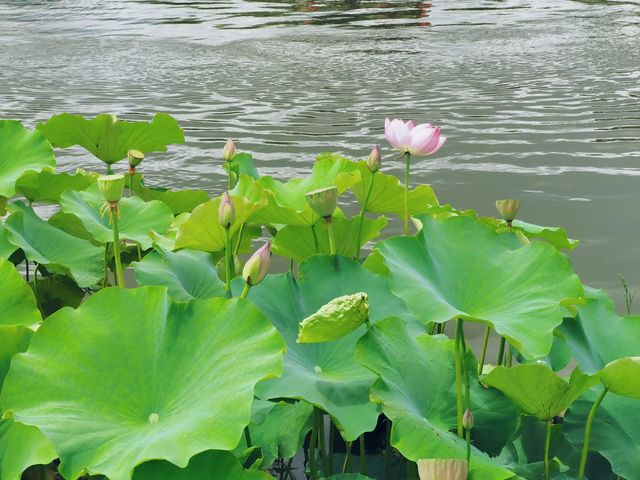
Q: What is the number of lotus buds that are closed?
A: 5